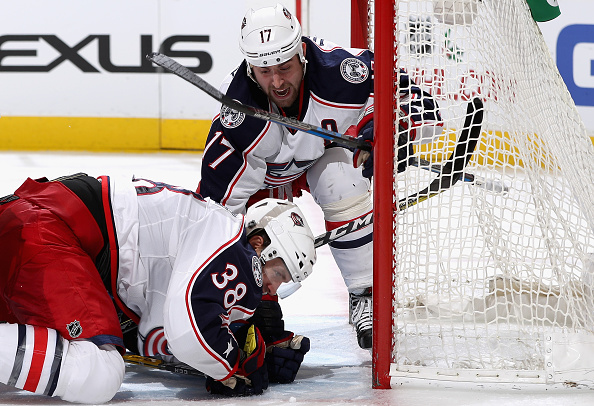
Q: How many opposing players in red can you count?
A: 0